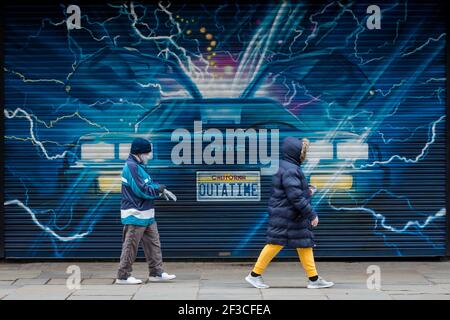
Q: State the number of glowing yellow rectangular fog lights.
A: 2